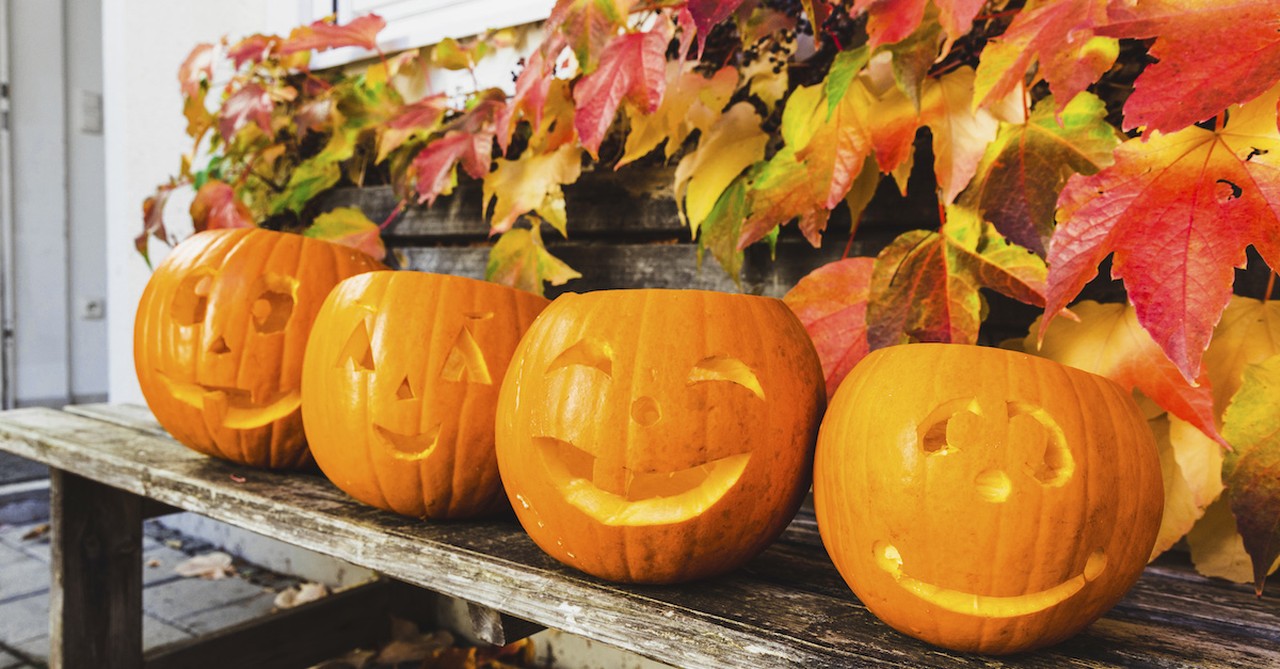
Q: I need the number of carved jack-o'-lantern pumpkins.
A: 4